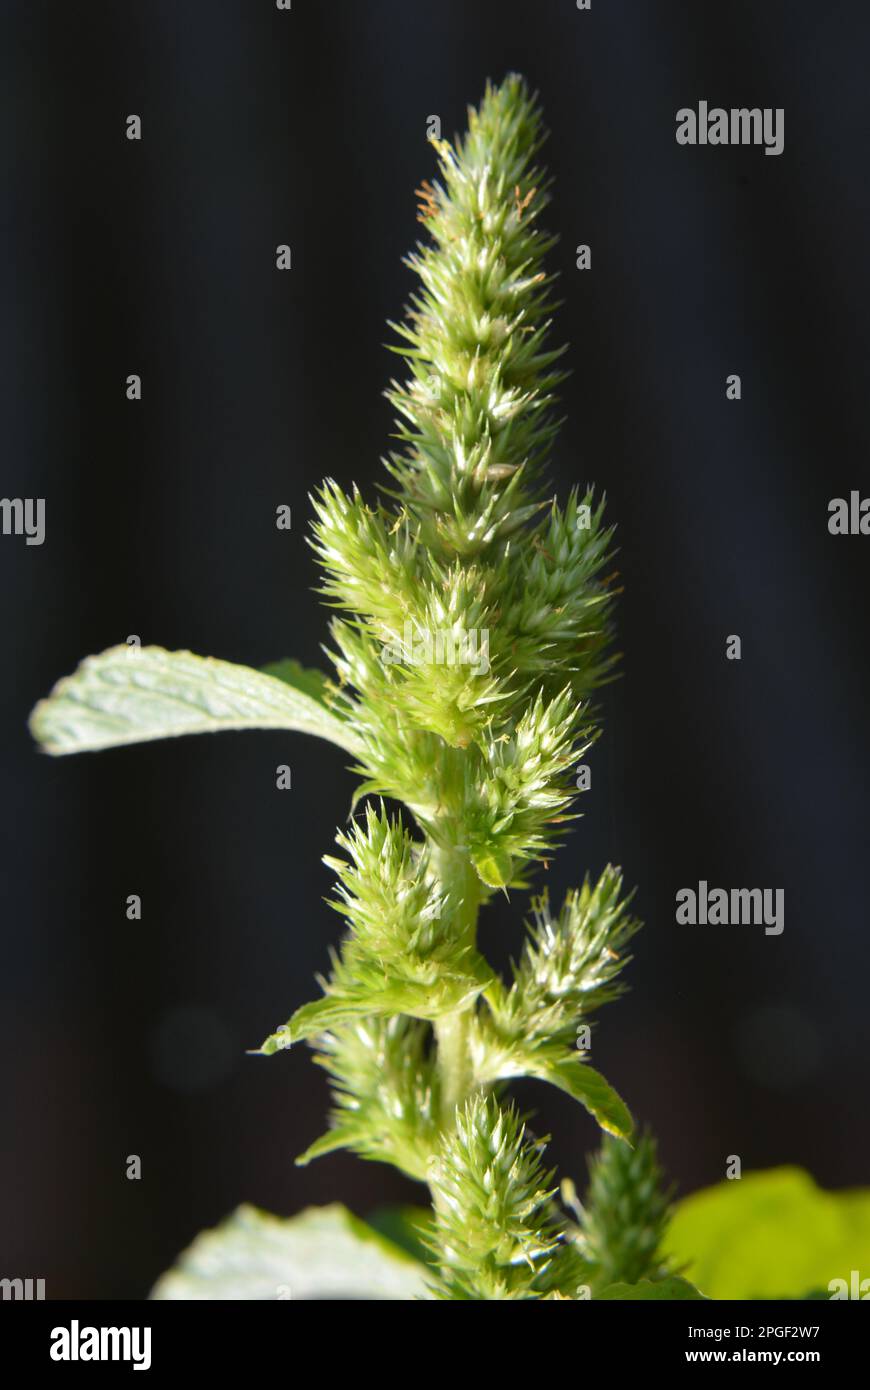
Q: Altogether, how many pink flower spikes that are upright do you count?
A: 0